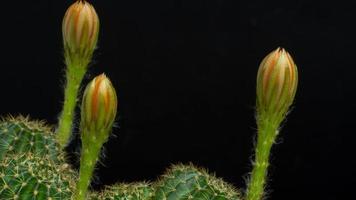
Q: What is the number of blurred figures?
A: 0